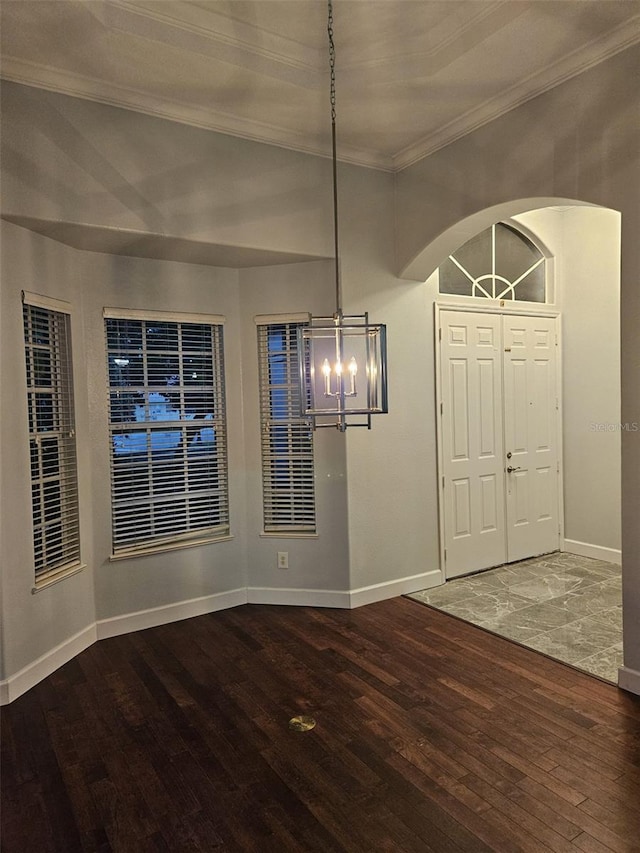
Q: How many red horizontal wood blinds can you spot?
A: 0